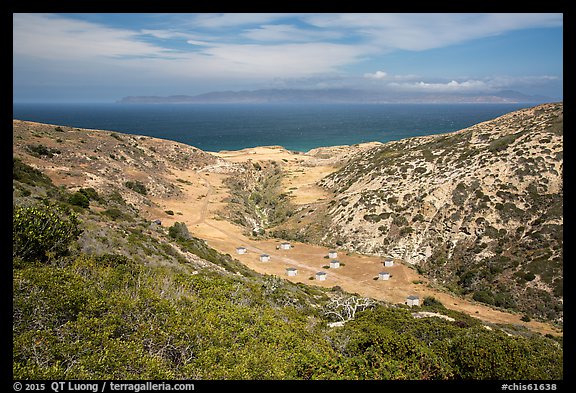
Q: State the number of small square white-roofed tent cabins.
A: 10